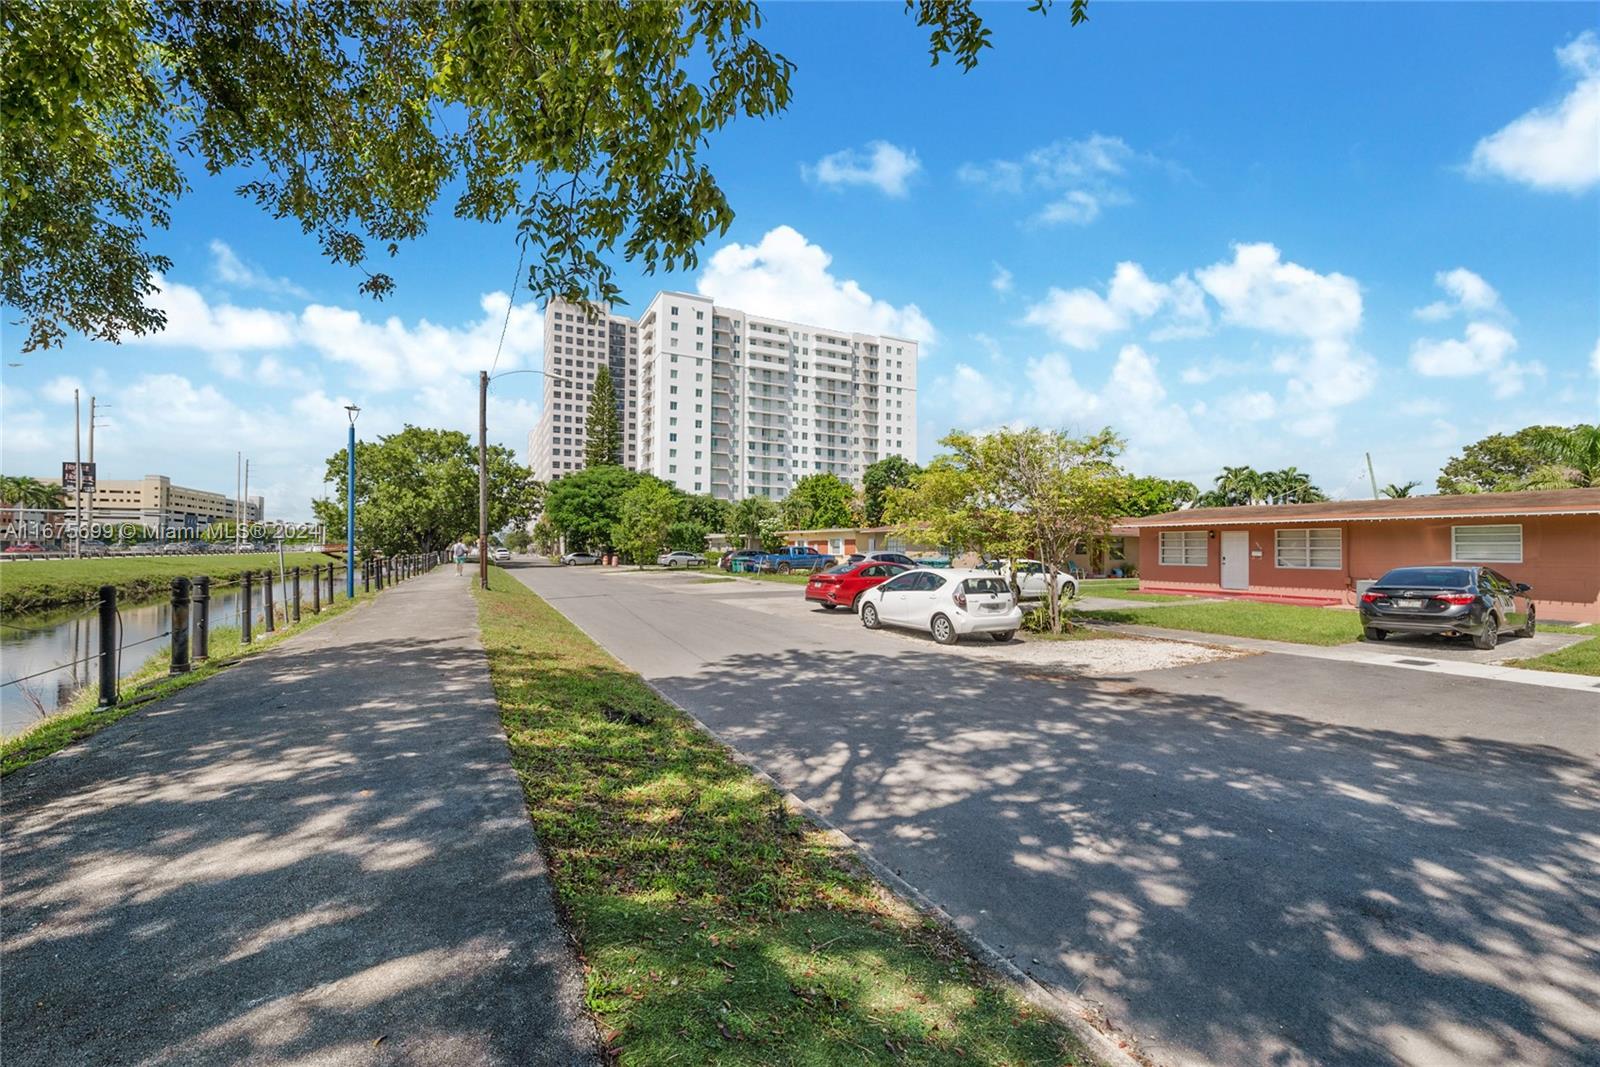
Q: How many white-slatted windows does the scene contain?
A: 3